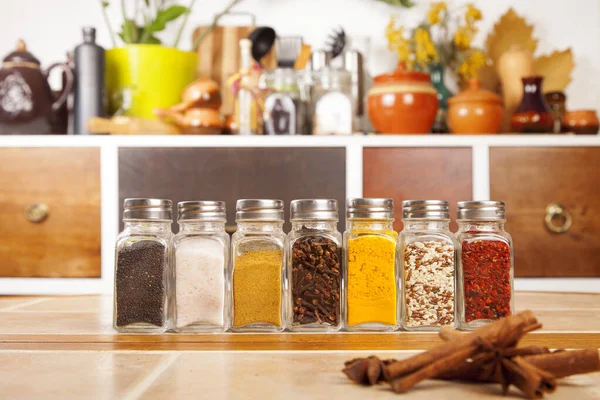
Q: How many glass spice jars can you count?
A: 7